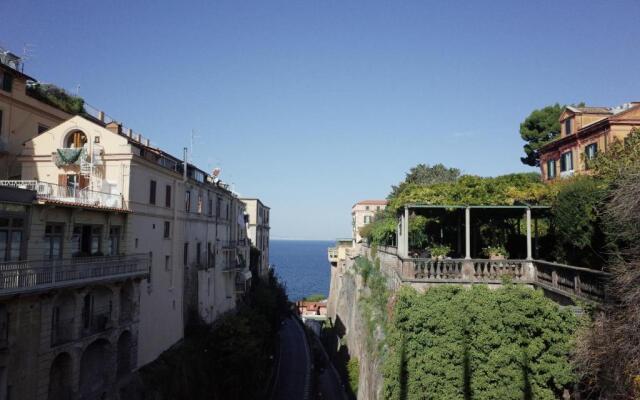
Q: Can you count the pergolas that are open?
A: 1